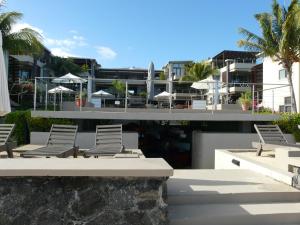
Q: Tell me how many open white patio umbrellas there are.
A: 5